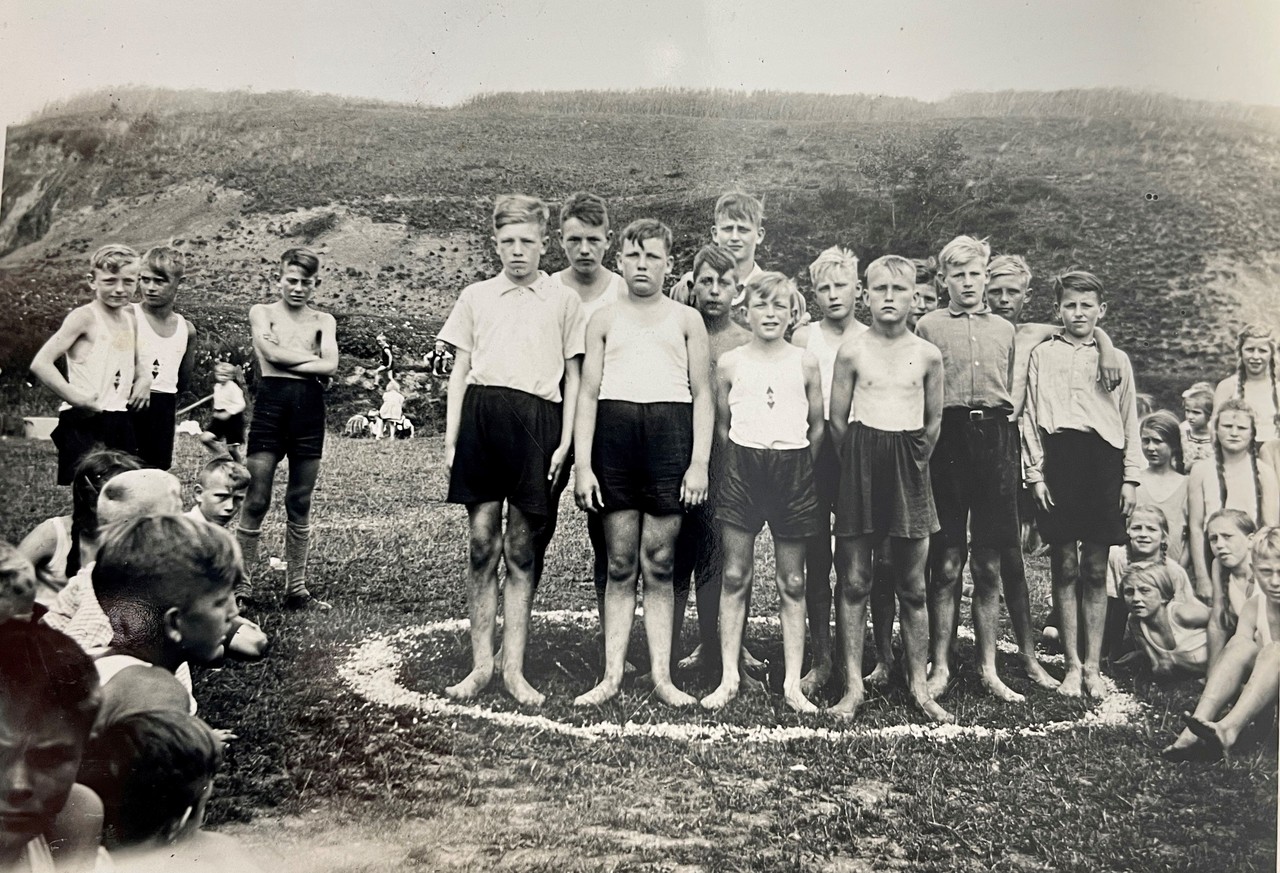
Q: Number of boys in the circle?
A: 12